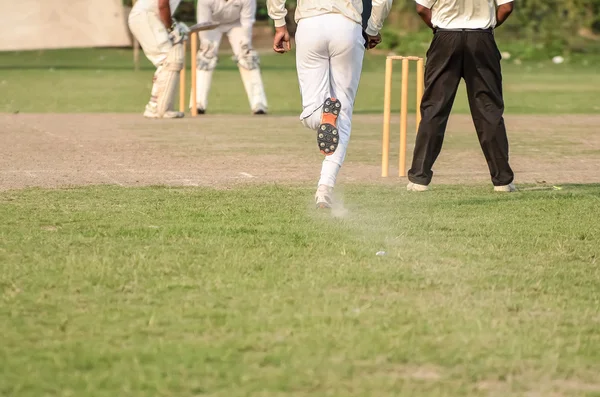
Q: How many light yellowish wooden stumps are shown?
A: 5